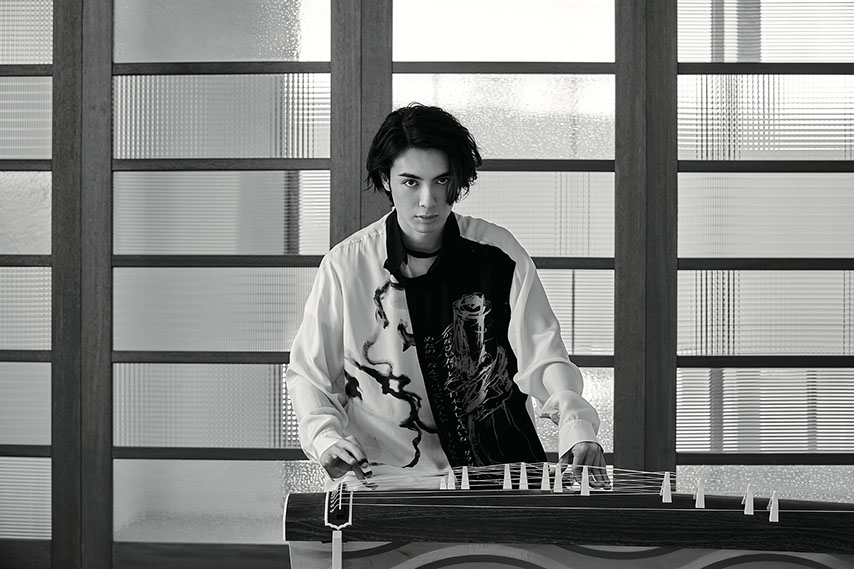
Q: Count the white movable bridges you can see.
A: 12